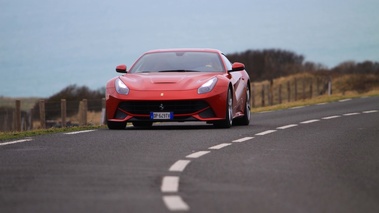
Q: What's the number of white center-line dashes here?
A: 12